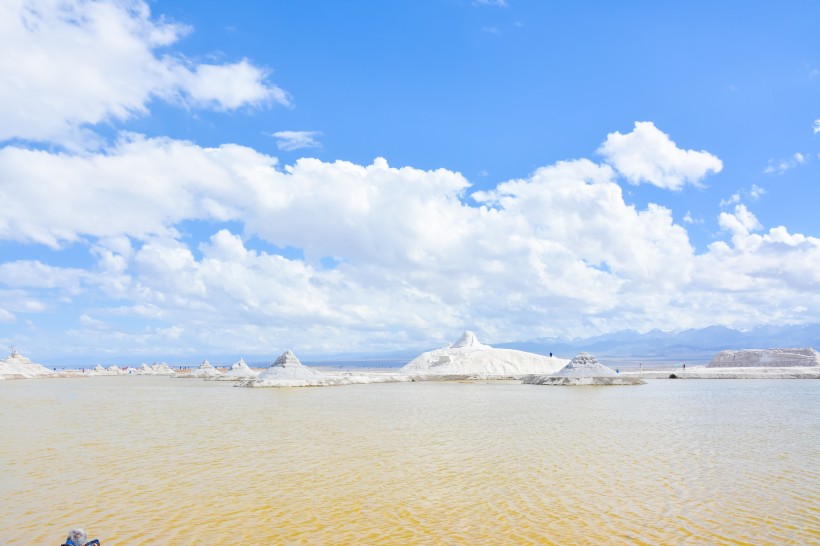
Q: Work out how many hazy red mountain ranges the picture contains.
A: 0